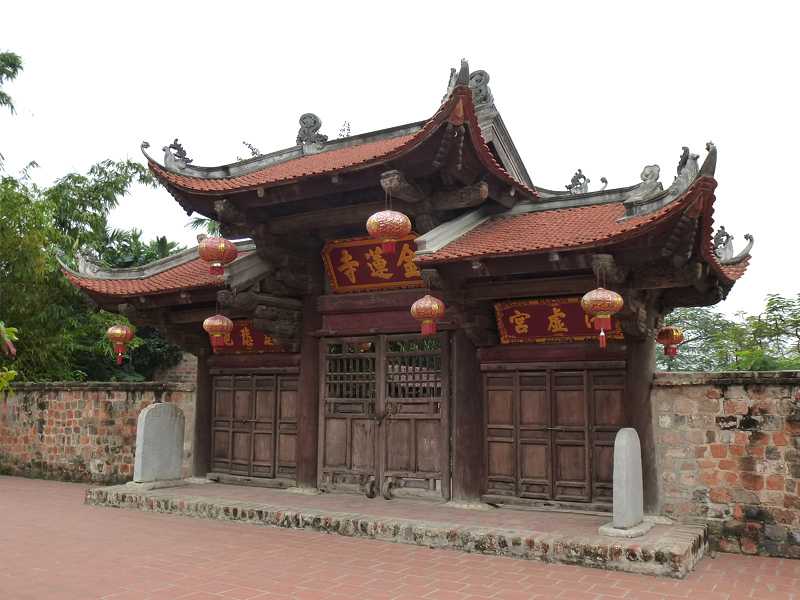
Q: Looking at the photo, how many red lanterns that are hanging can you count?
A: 7